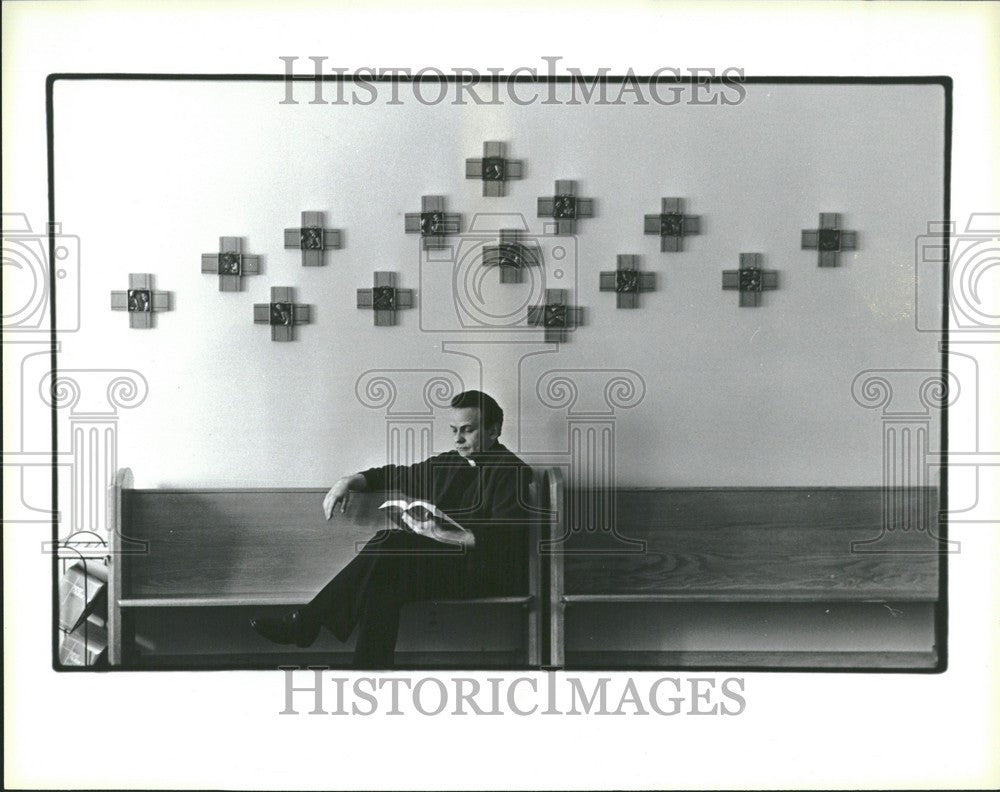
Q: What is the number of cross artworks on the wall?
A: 14